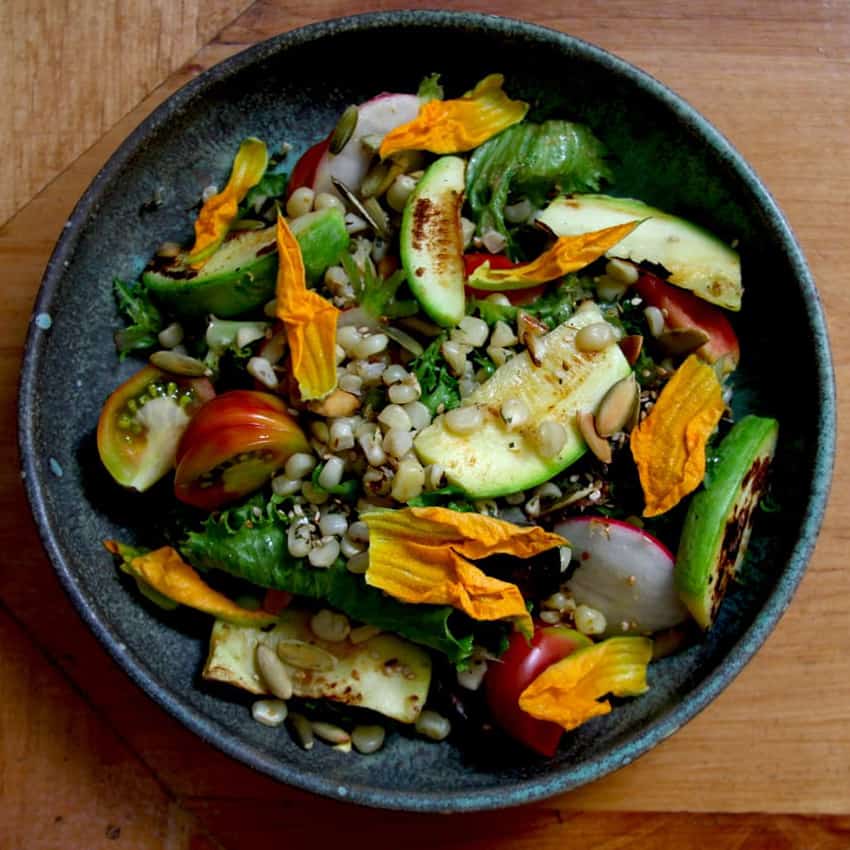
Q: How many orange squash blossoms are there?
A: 8